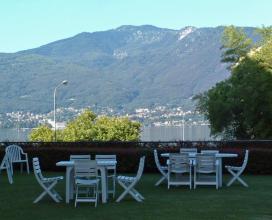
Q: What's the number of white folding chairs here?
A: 11